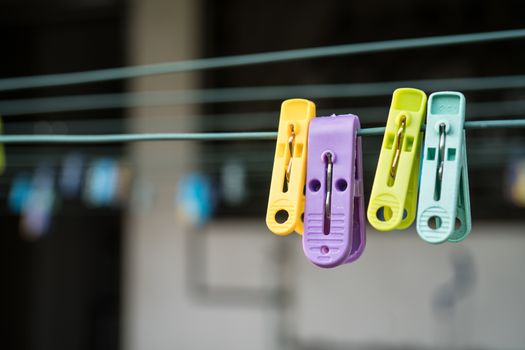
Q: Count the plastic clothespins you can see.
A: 4